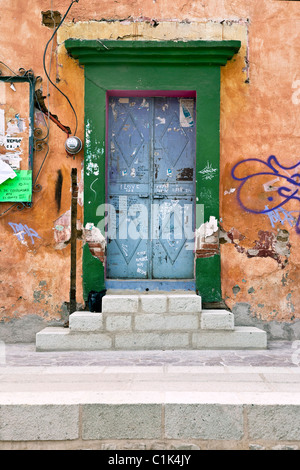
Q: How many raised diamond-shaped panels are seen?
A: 4